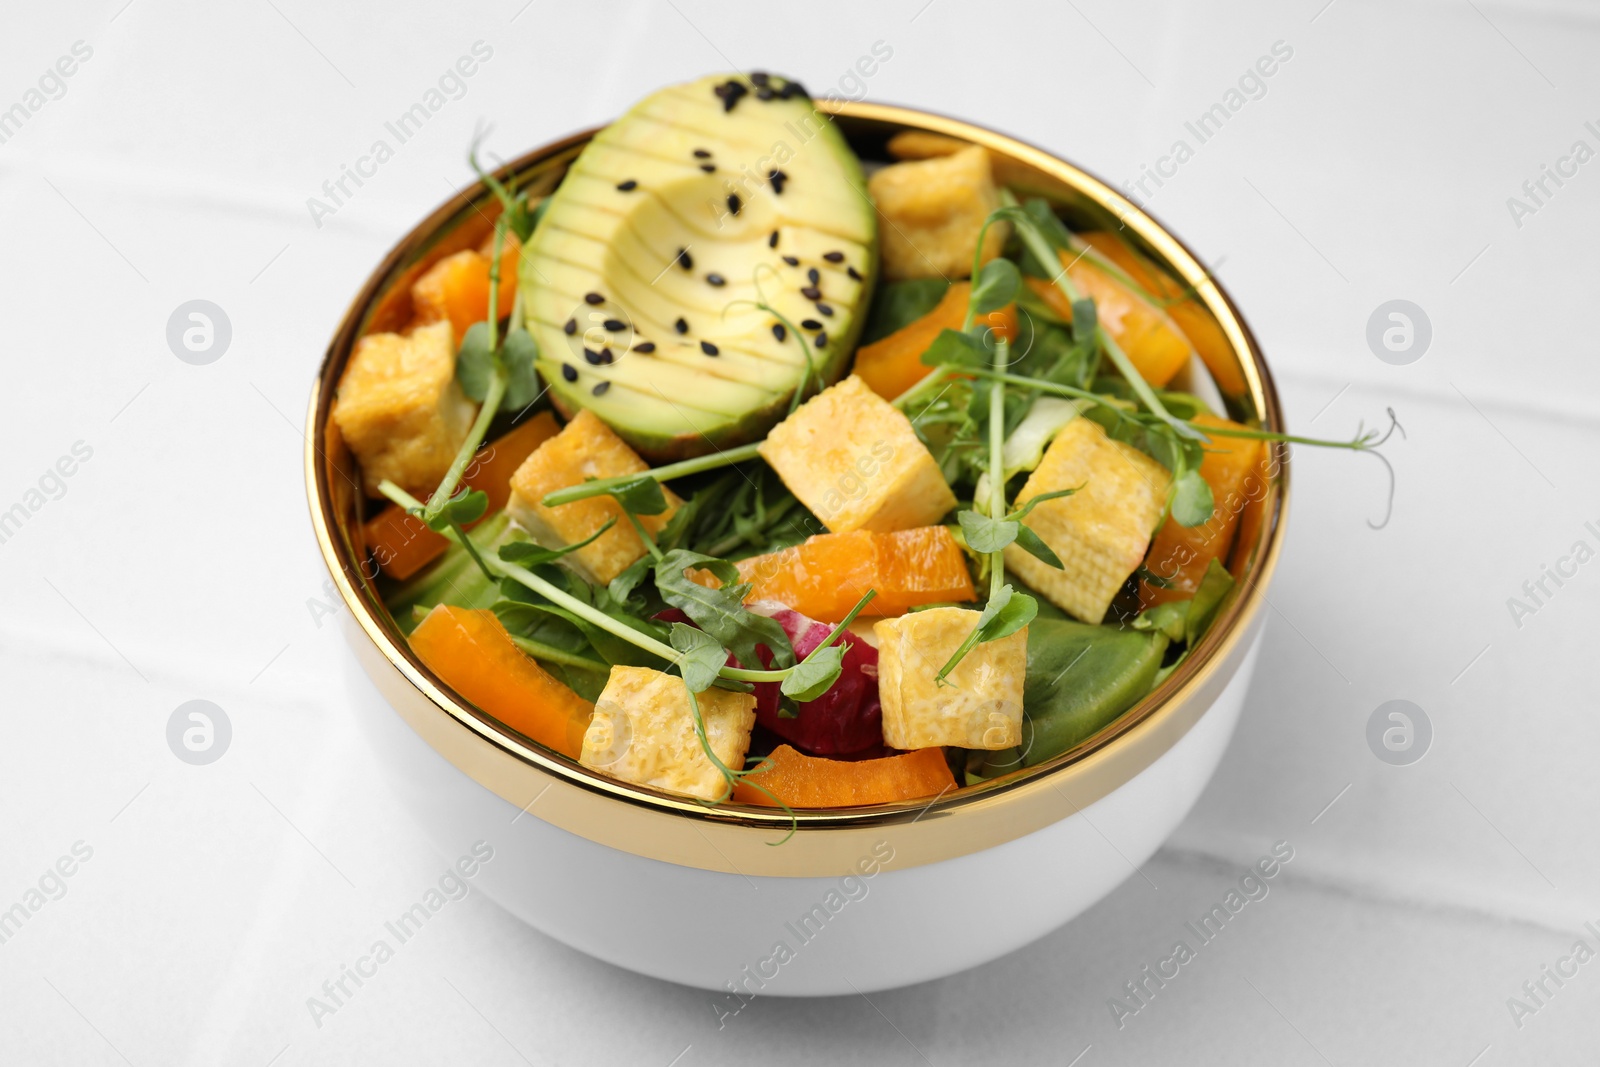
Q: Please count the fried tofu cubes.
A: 7